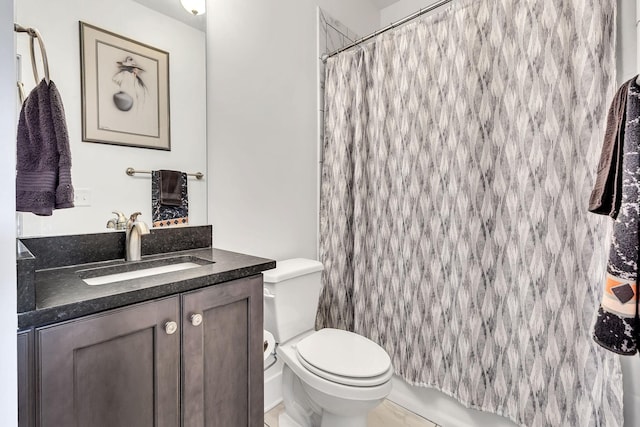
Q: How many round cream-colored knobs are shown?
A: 2